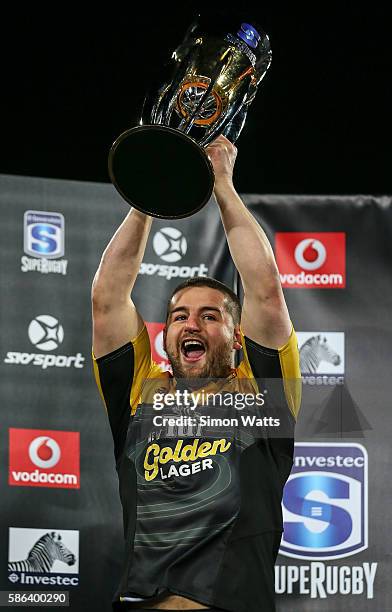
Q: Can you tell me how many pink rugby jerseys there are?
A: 0